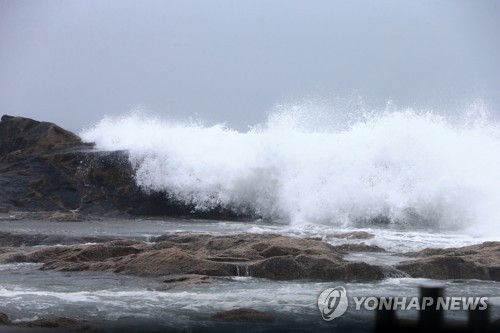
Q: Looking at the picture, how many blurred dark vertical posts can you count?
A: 3